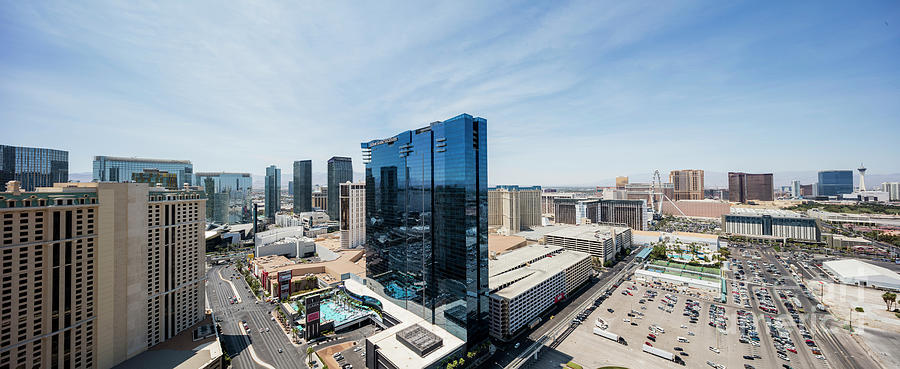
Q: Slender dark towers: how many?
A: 3